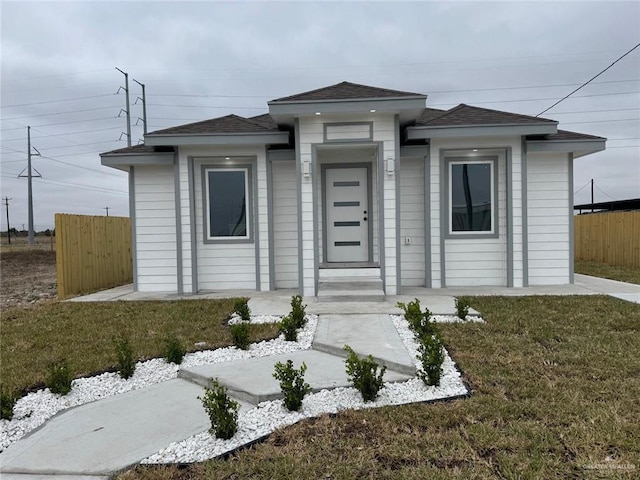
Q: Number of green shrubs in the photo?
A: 14